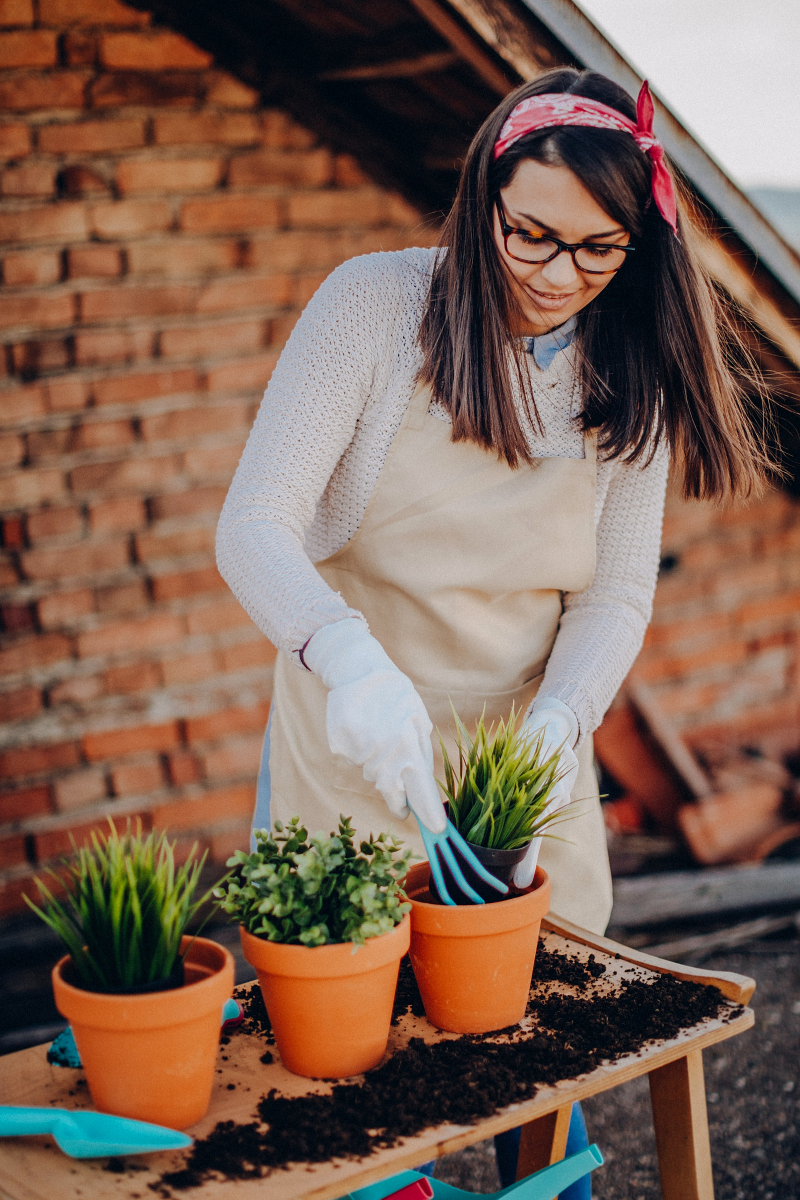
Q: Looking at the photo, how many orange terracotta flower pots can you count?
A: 3